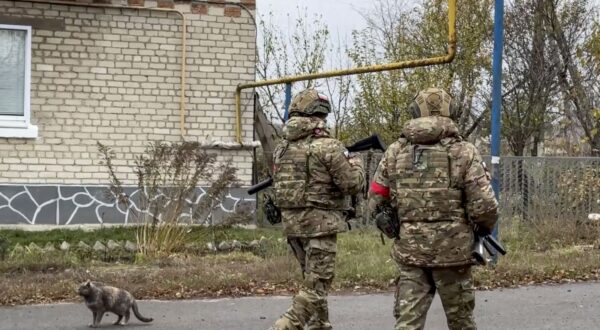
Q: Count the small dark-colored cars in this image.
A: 0